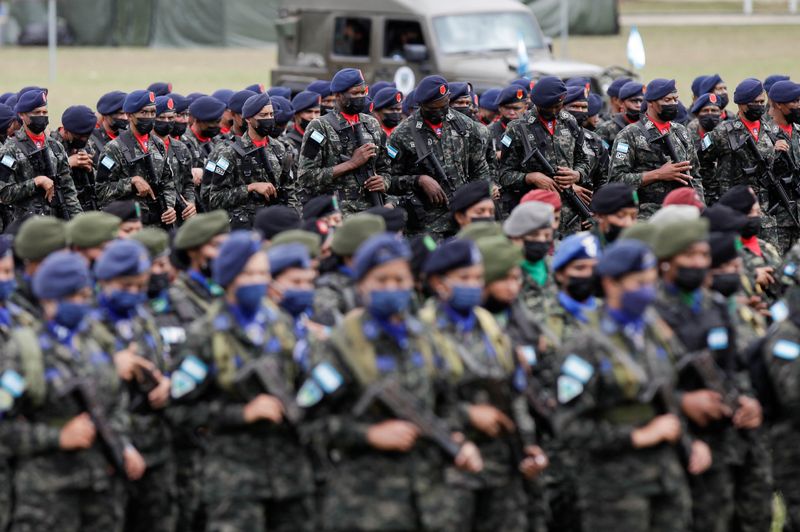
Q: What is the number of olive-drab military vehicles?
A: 1